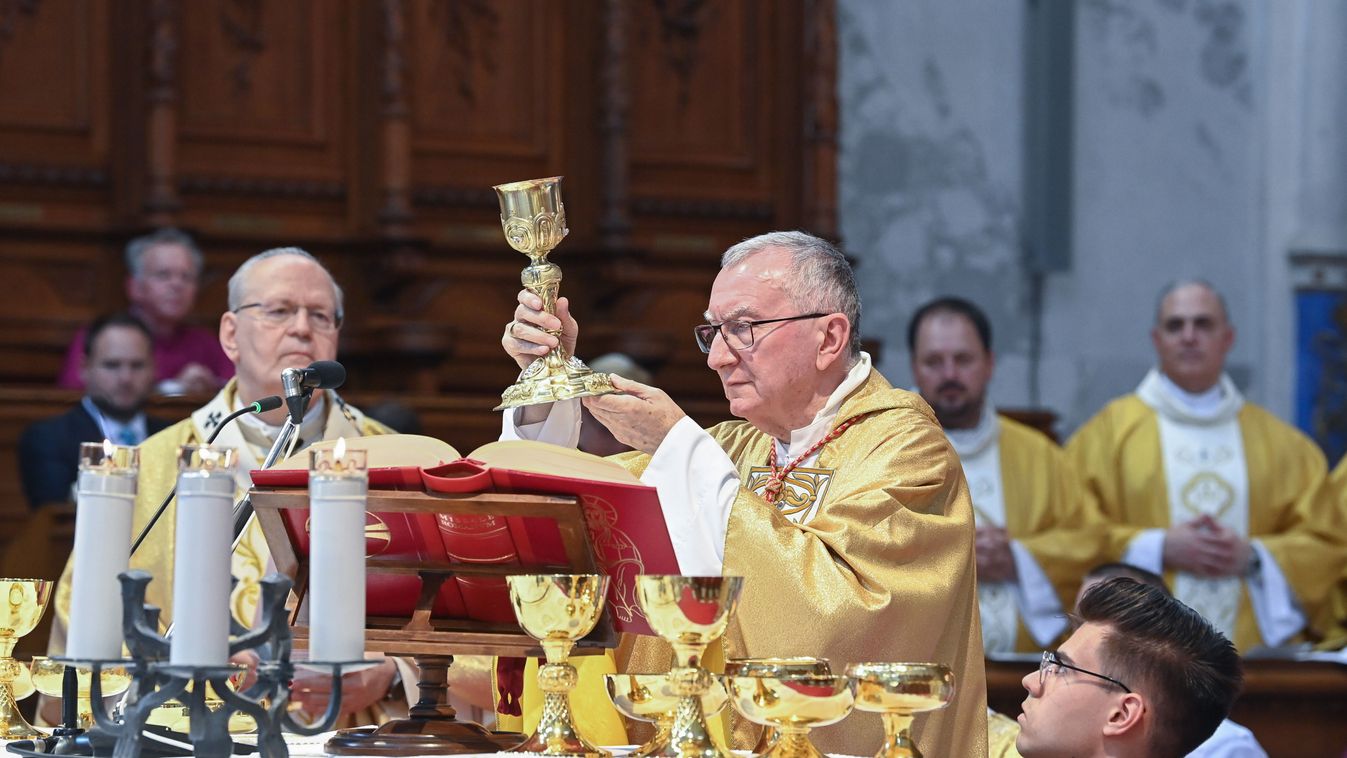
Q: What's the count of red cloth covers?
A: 1